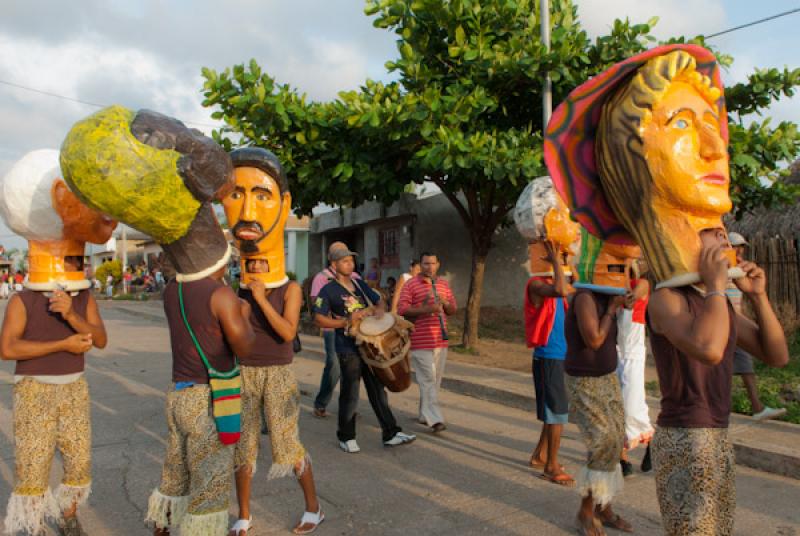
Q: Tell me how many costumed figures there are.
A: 6